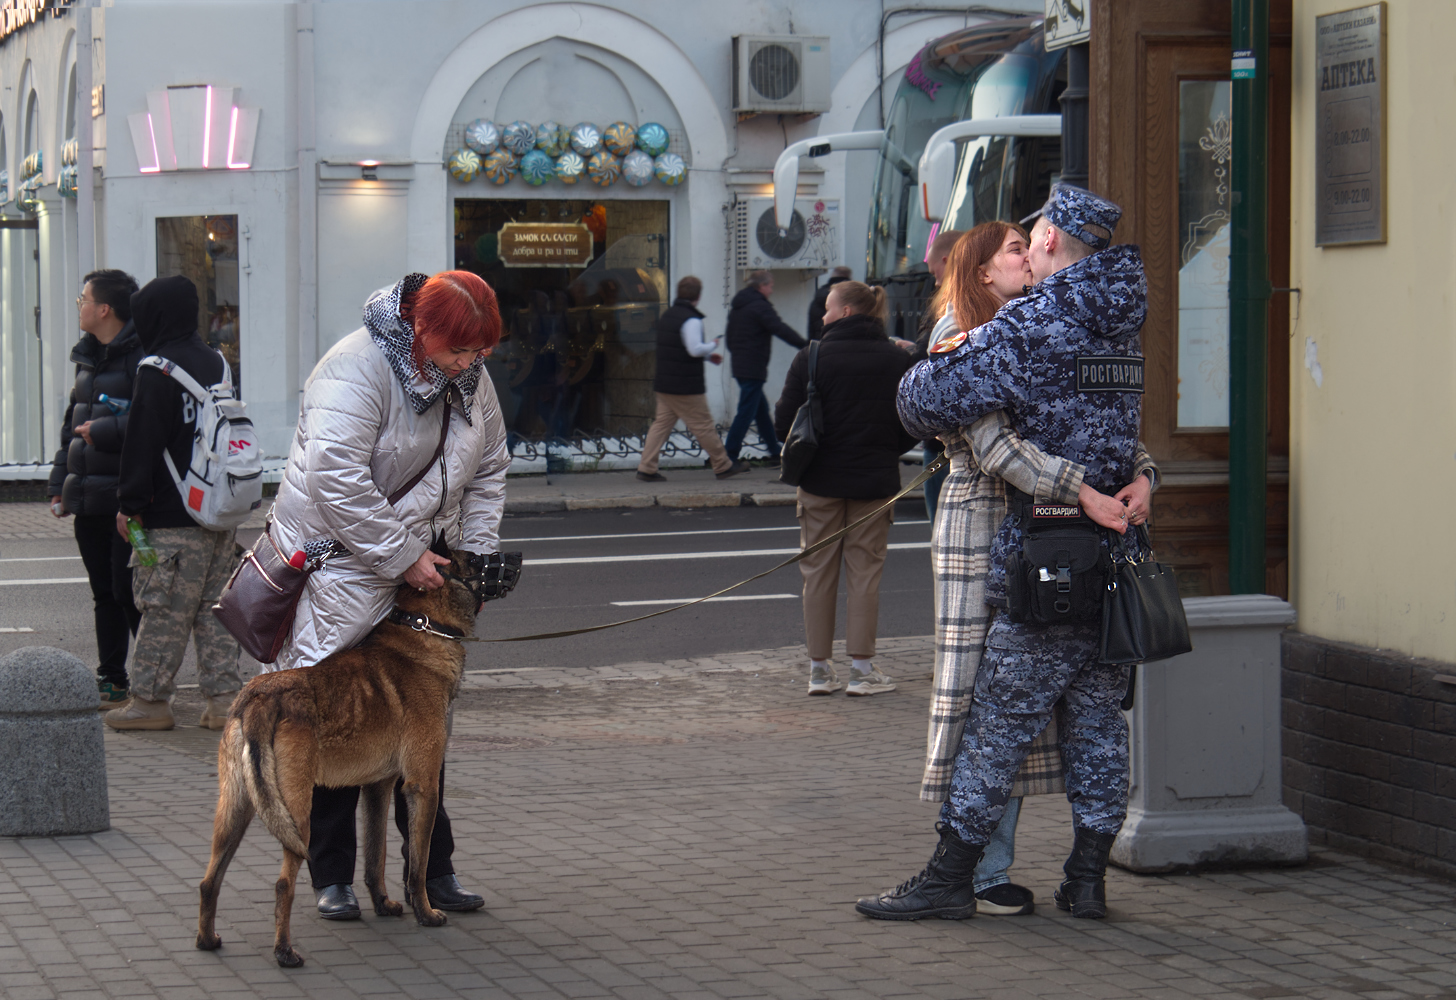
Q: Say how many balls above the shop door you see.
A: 13